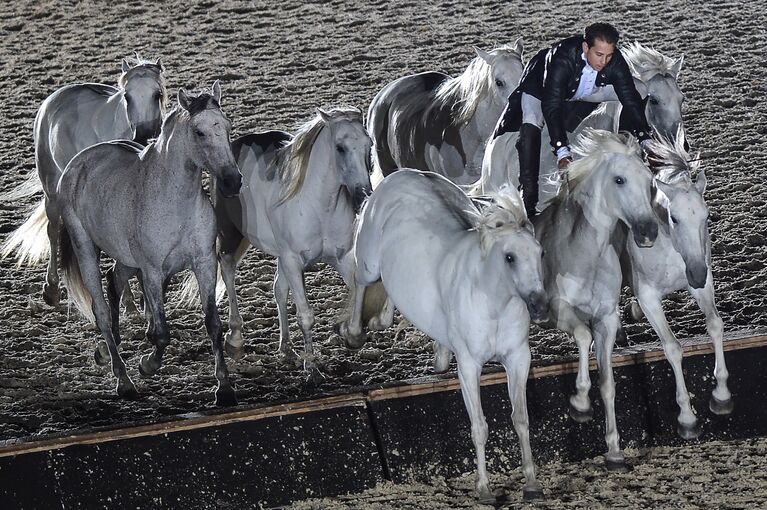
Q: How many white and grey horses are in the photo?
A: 8